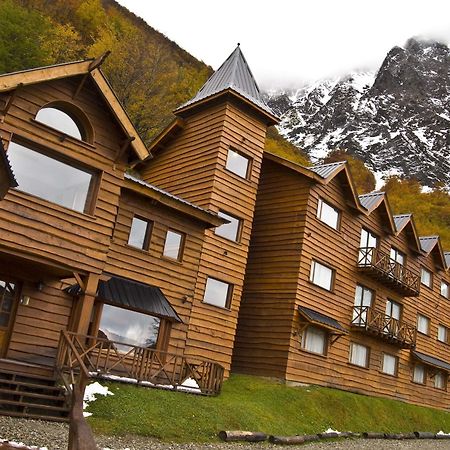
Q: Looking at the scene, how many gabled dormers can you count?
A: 5